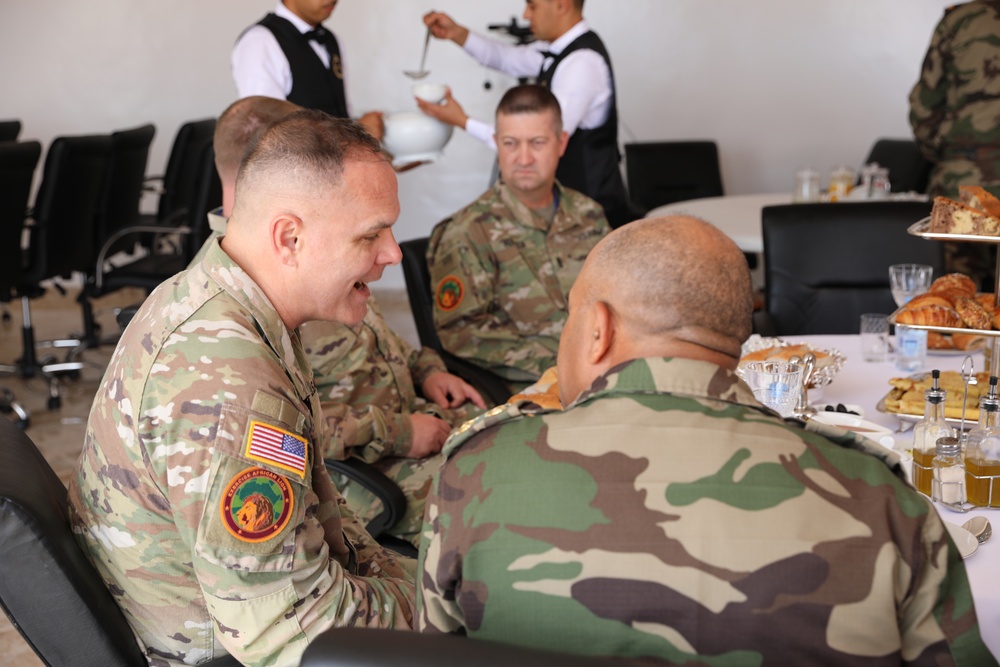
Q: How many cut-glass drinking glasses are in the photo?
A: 3